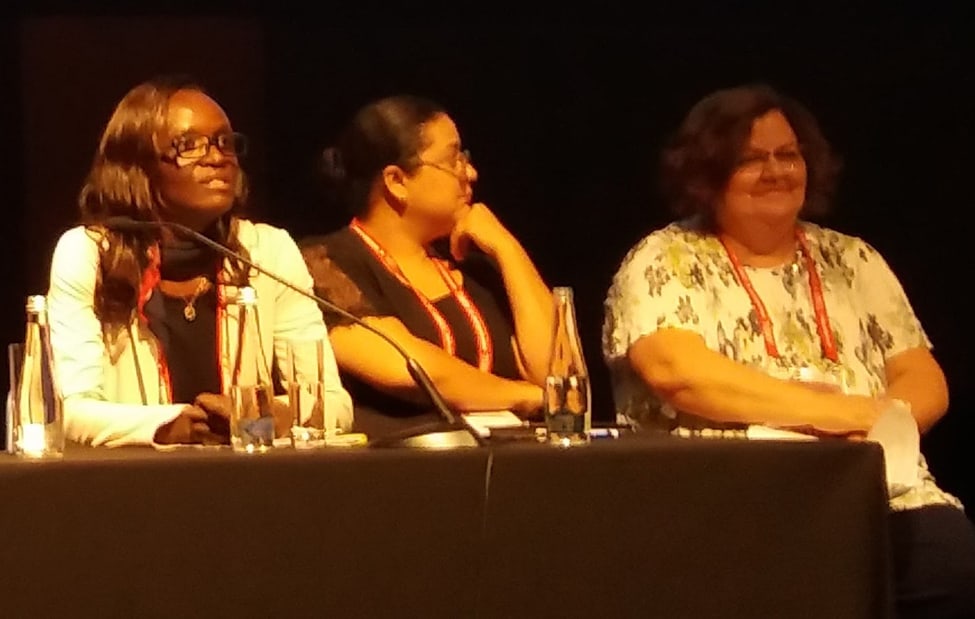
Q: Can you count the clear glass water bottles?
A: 3